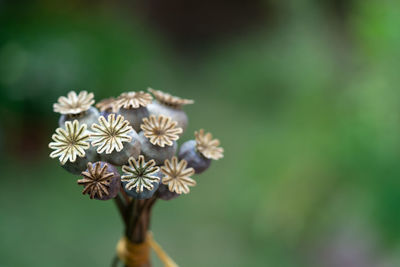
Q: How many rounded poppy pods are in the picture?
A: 11